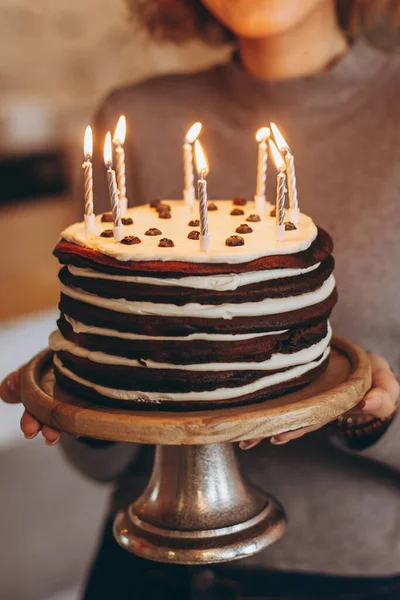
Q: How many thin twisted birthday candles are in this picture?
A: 8